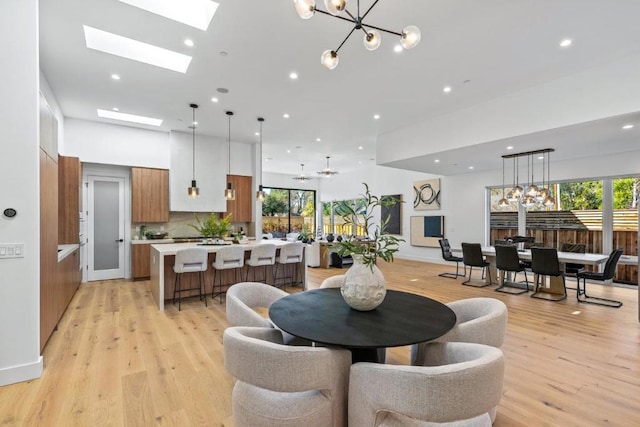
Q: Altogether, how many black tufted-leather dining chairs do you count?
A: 8